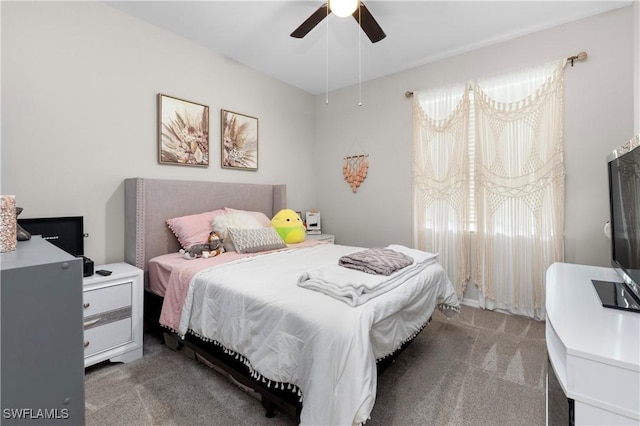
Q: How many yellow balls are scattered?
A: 0